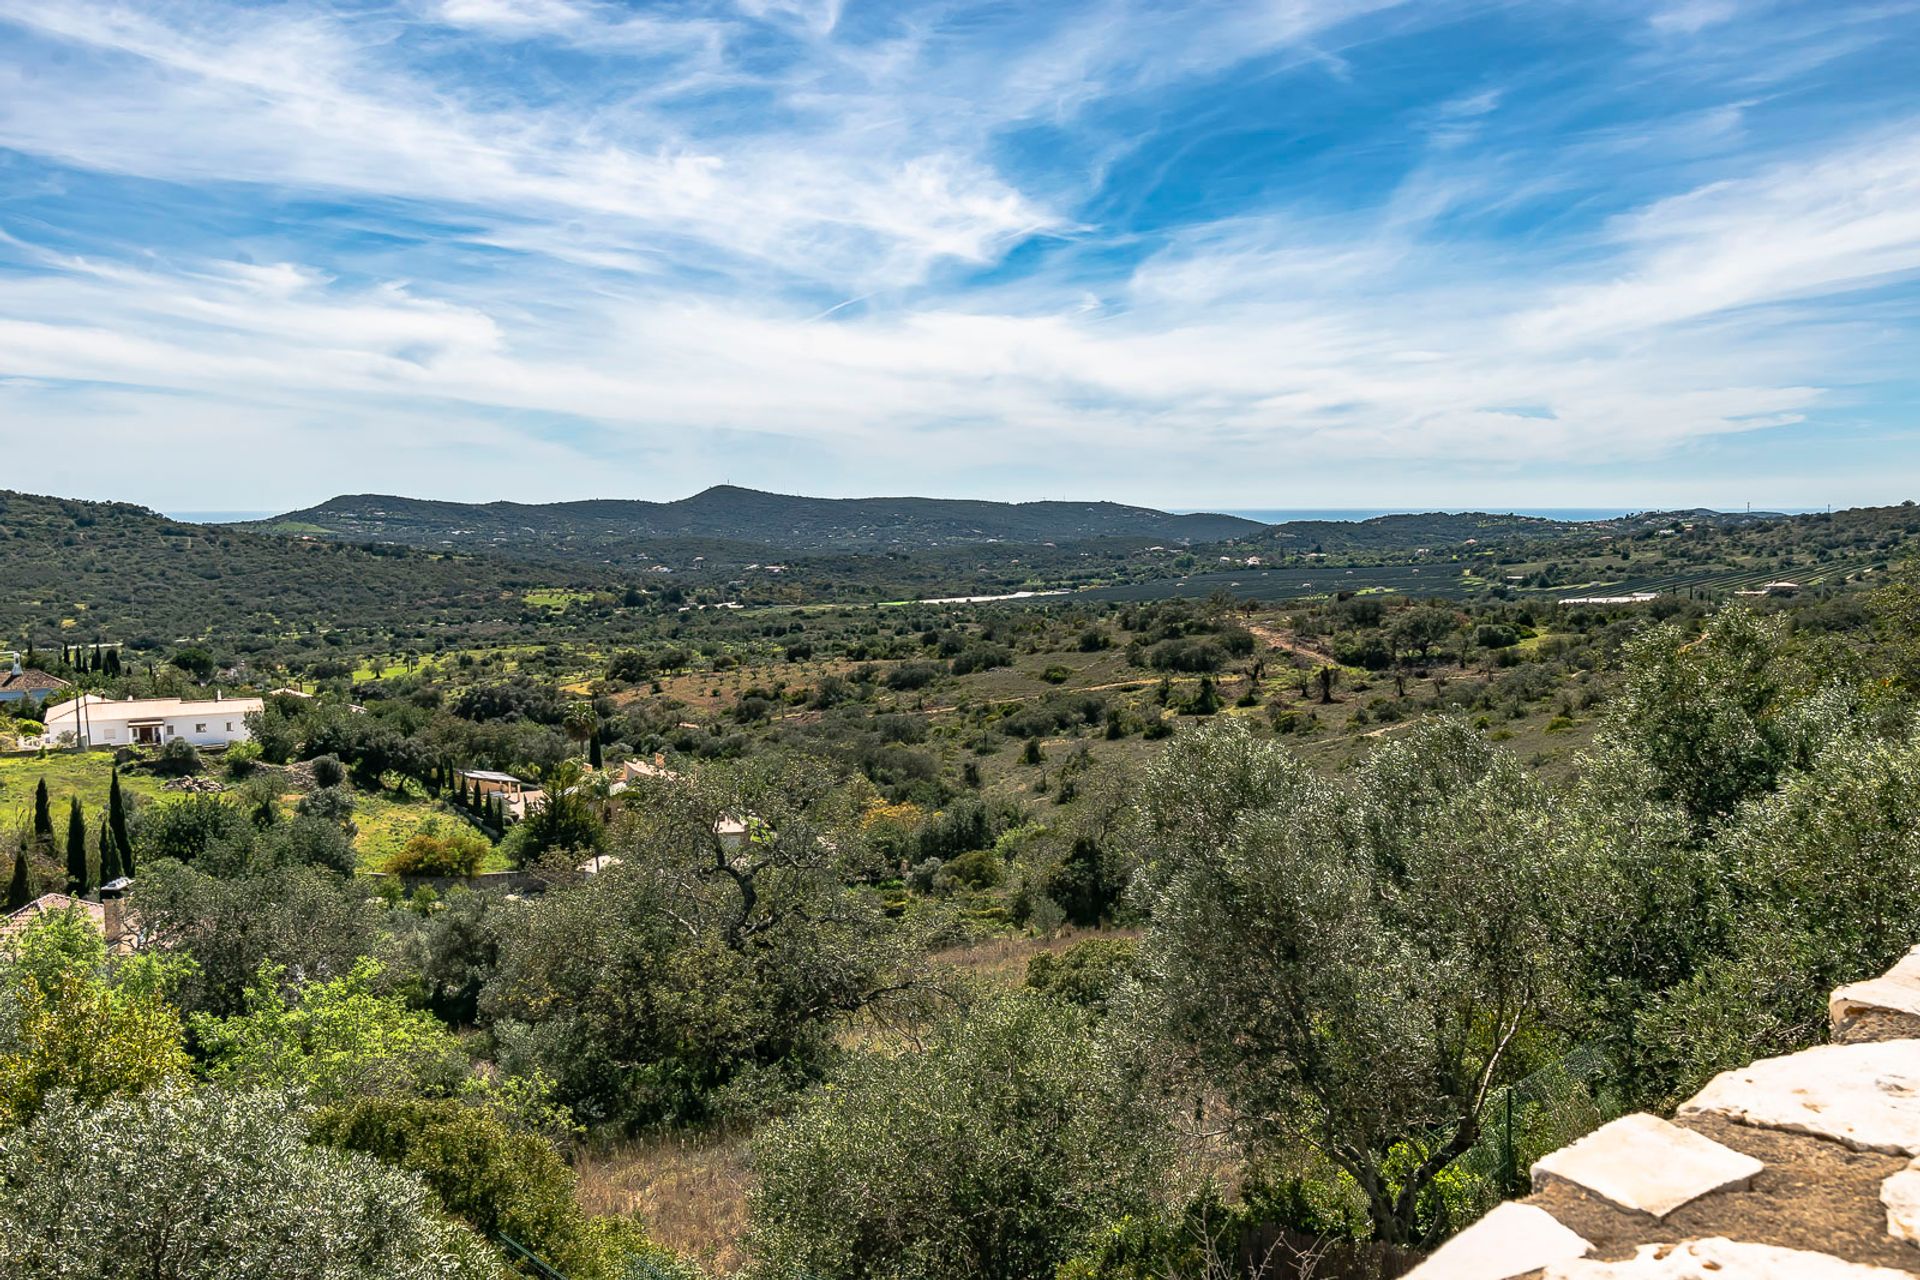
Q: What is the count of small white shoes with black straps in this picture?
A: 0